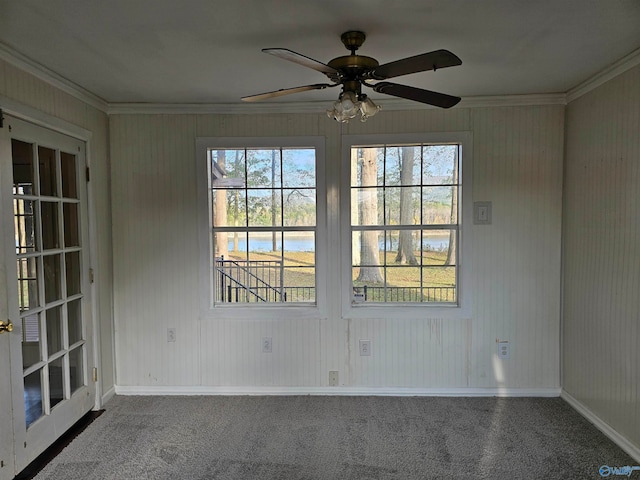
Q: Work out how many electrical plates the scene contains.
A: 6